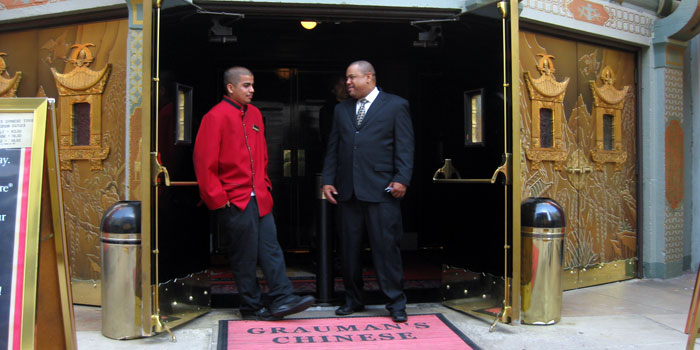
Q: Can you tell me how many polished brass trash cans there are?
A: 2